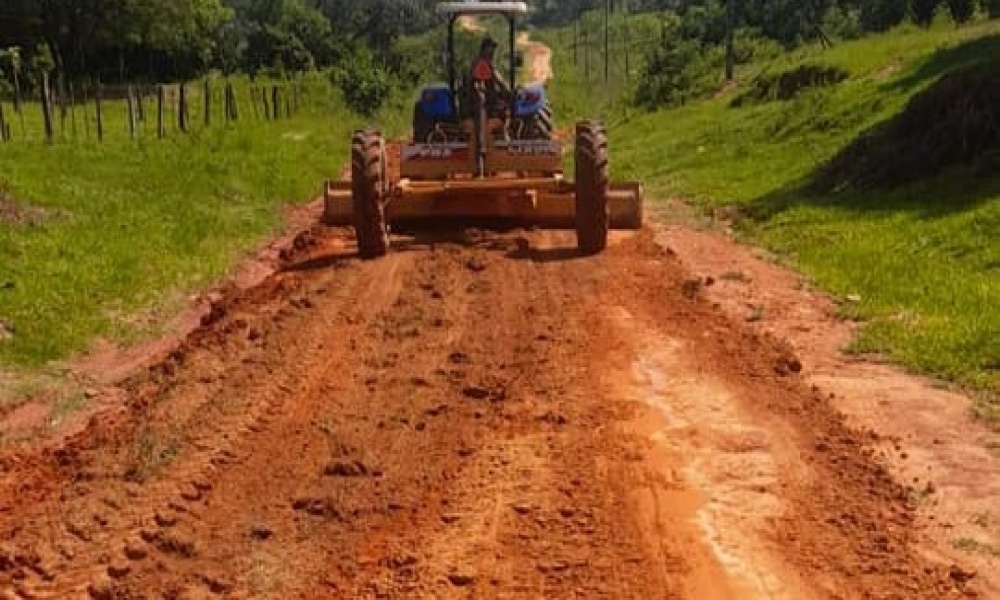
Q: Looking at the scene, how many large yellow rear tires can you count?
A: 0